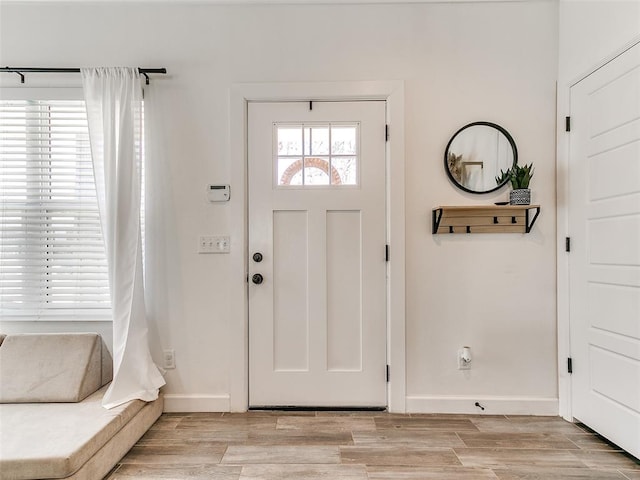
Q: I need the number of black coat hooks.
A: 4